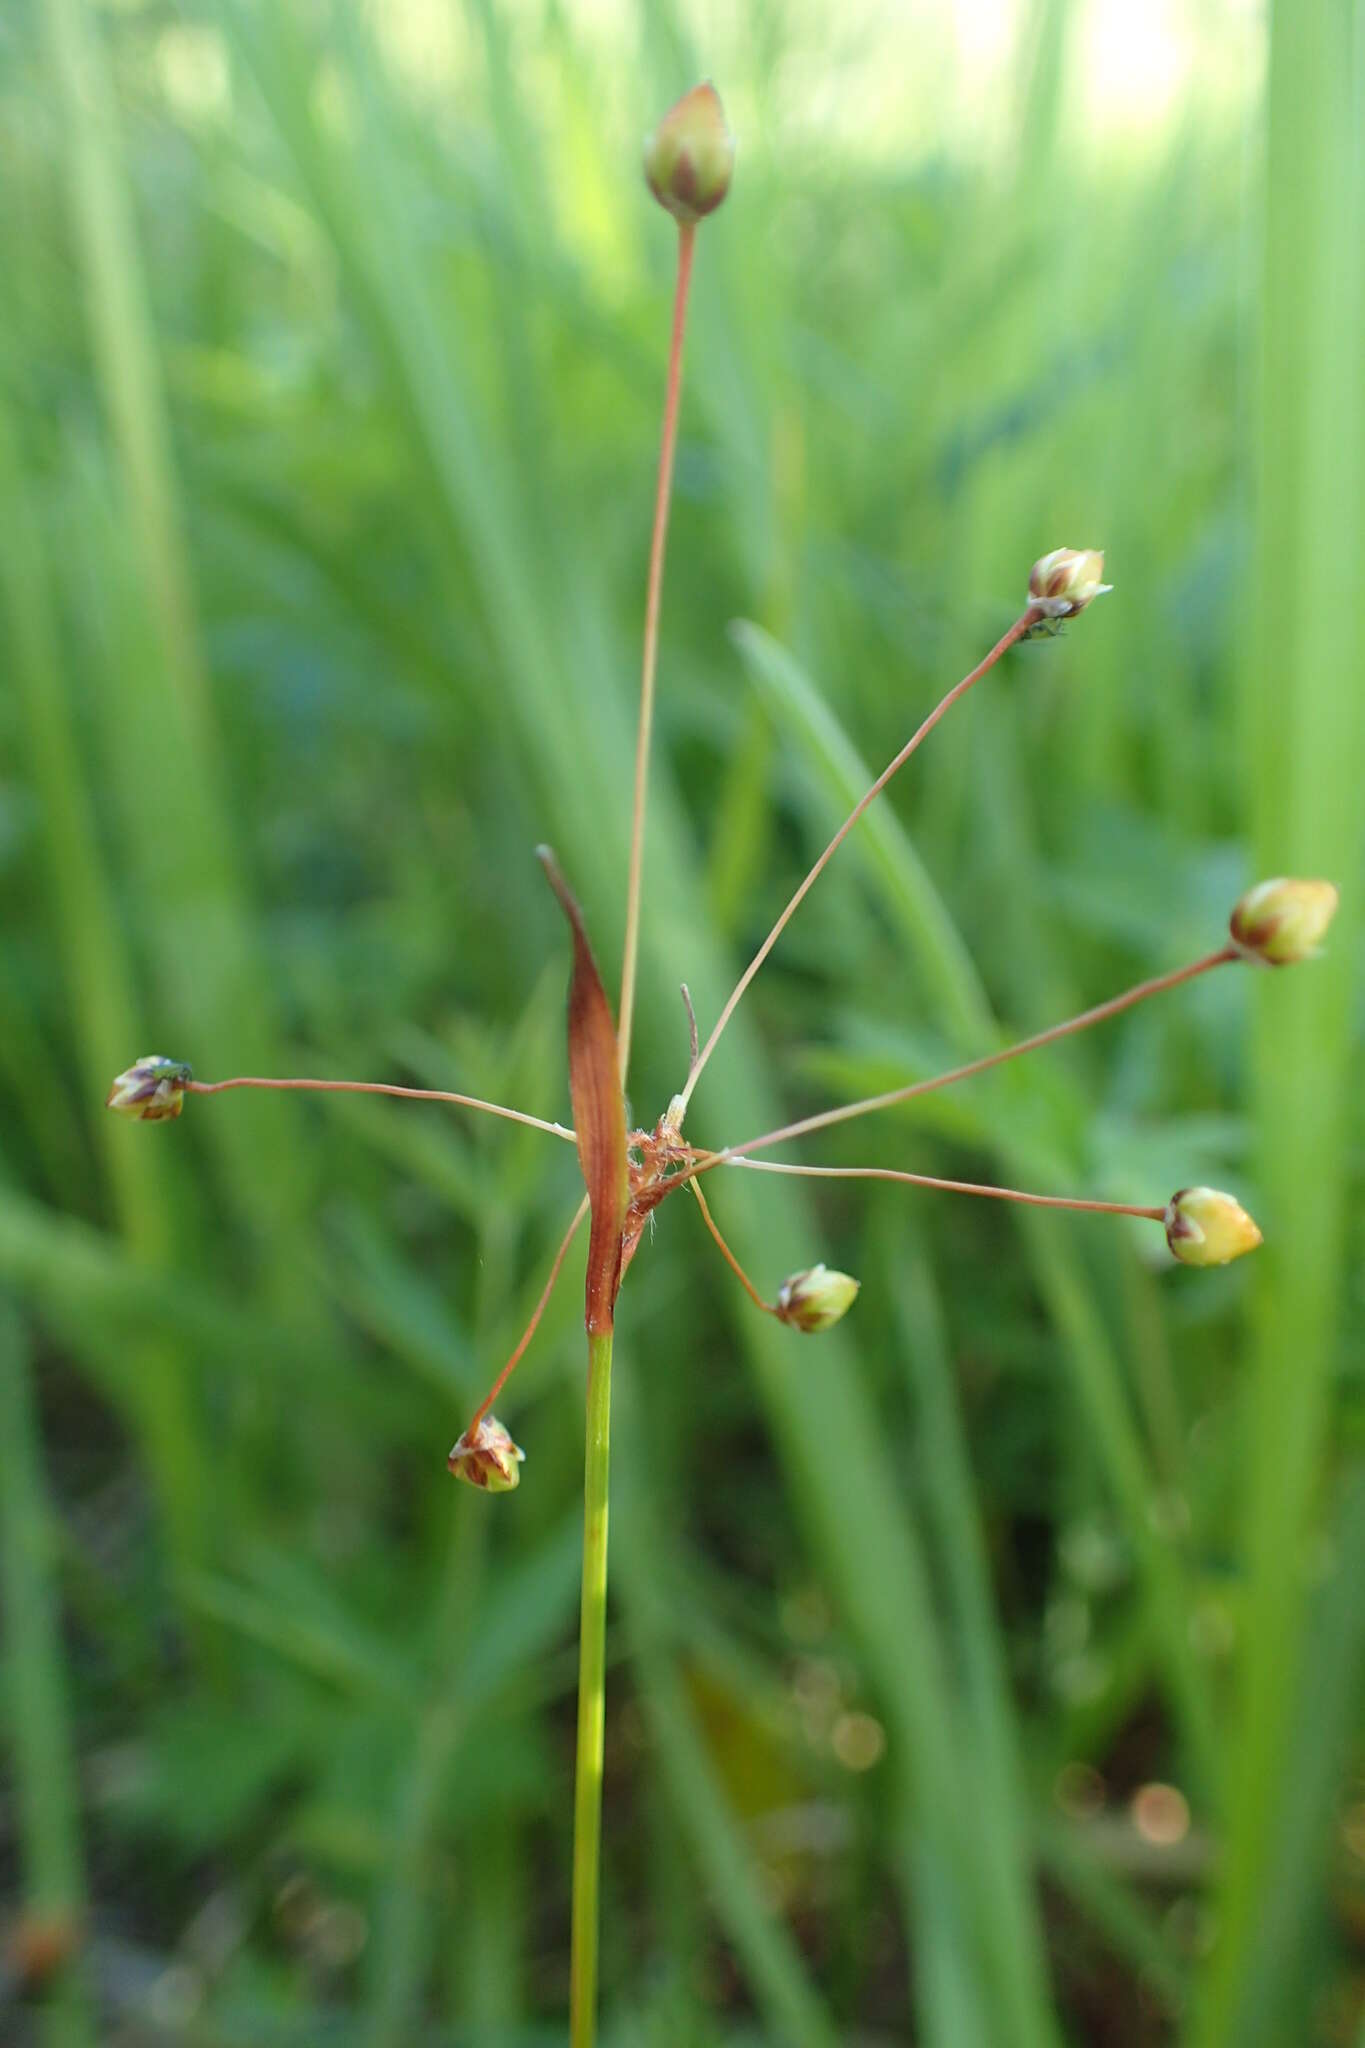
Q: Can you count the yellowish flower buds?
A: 7